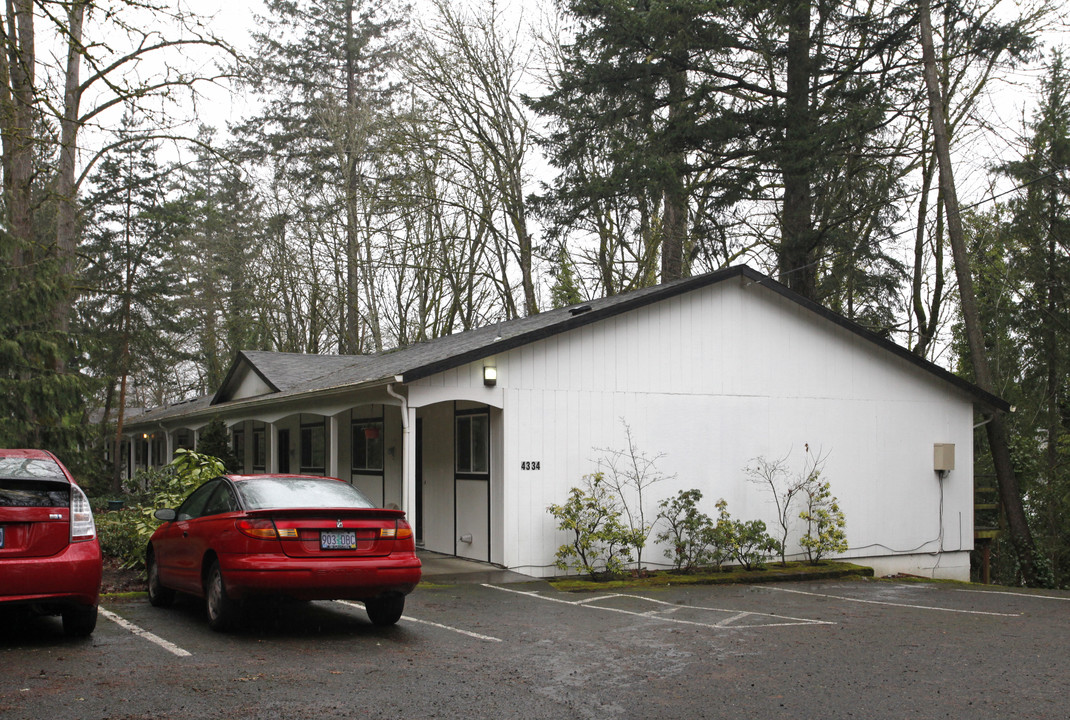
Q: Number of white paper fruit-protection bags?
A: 0